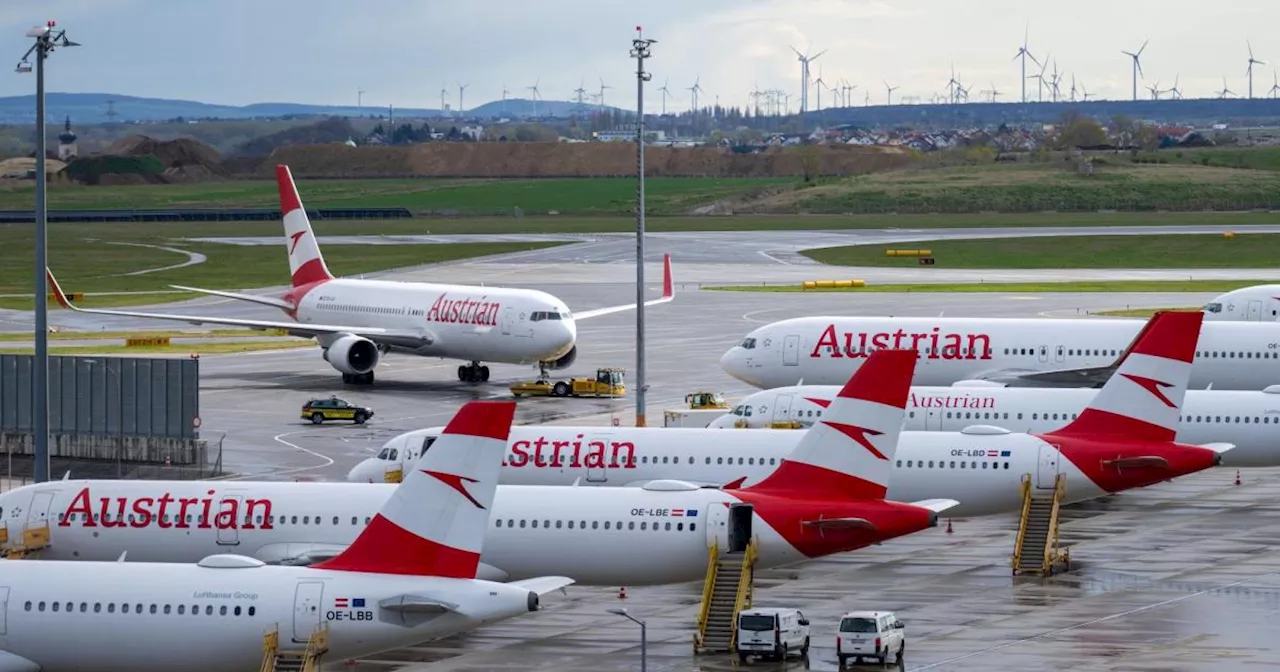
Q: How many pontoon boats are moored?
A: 0